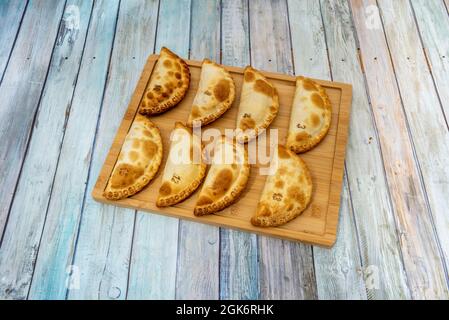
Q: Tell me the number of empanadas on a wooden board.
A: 8